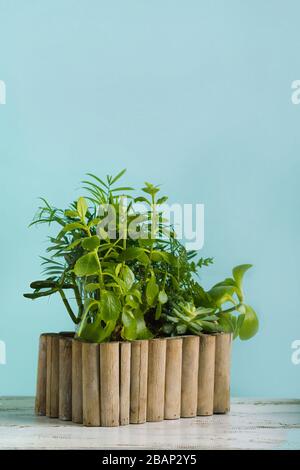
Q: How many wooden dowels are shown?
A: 13